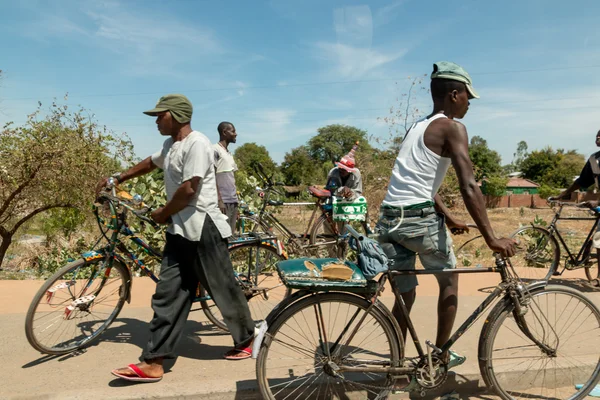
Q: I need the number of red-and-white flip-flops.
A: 2